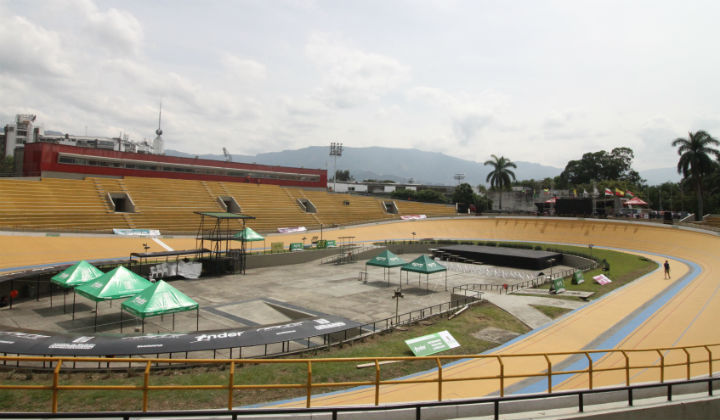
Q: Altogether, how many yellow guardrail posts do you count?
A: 13